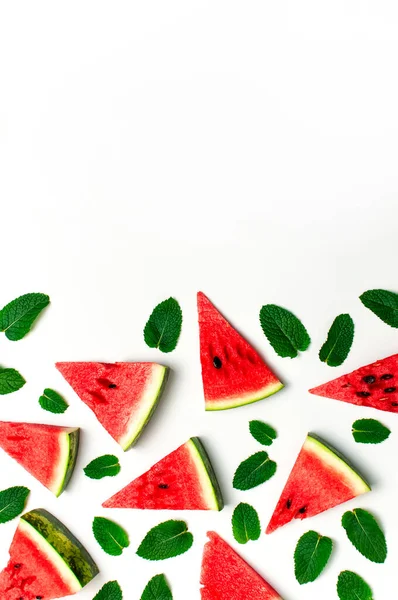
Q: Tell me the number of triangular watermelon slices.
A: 8